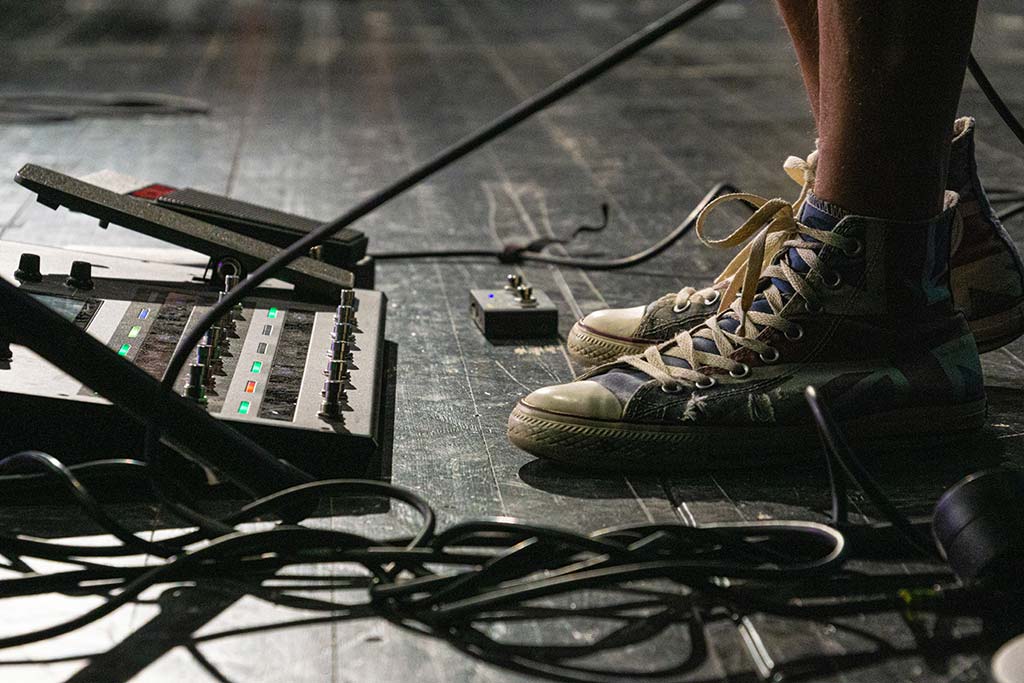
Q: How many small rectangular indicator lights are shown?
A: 9